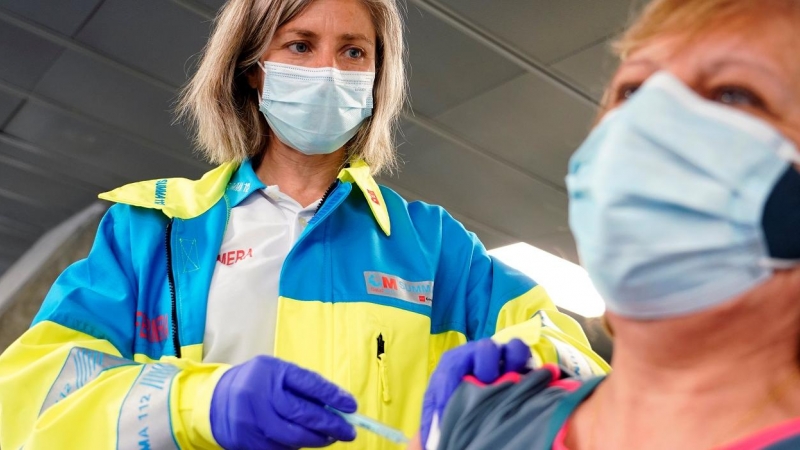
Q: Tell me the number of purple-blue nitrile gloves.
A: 2